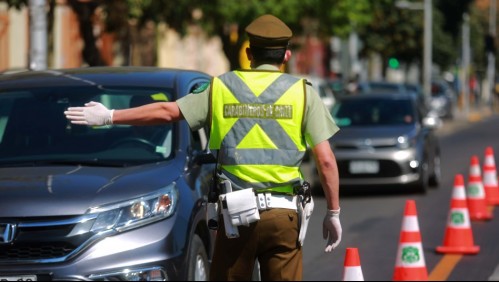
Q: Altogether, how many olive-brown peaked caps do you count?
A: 1